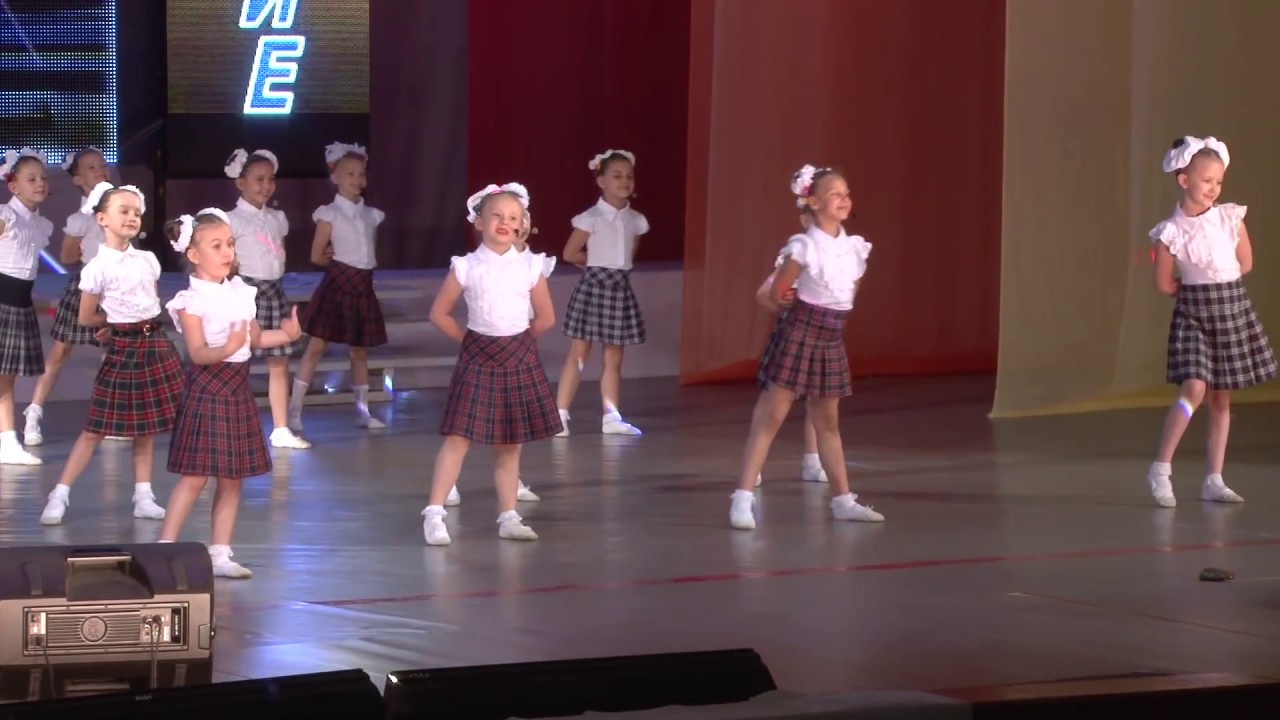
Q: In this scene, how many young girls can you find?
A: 12